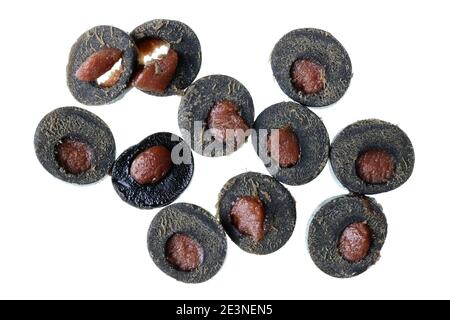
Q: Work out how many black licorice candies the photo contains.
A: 11